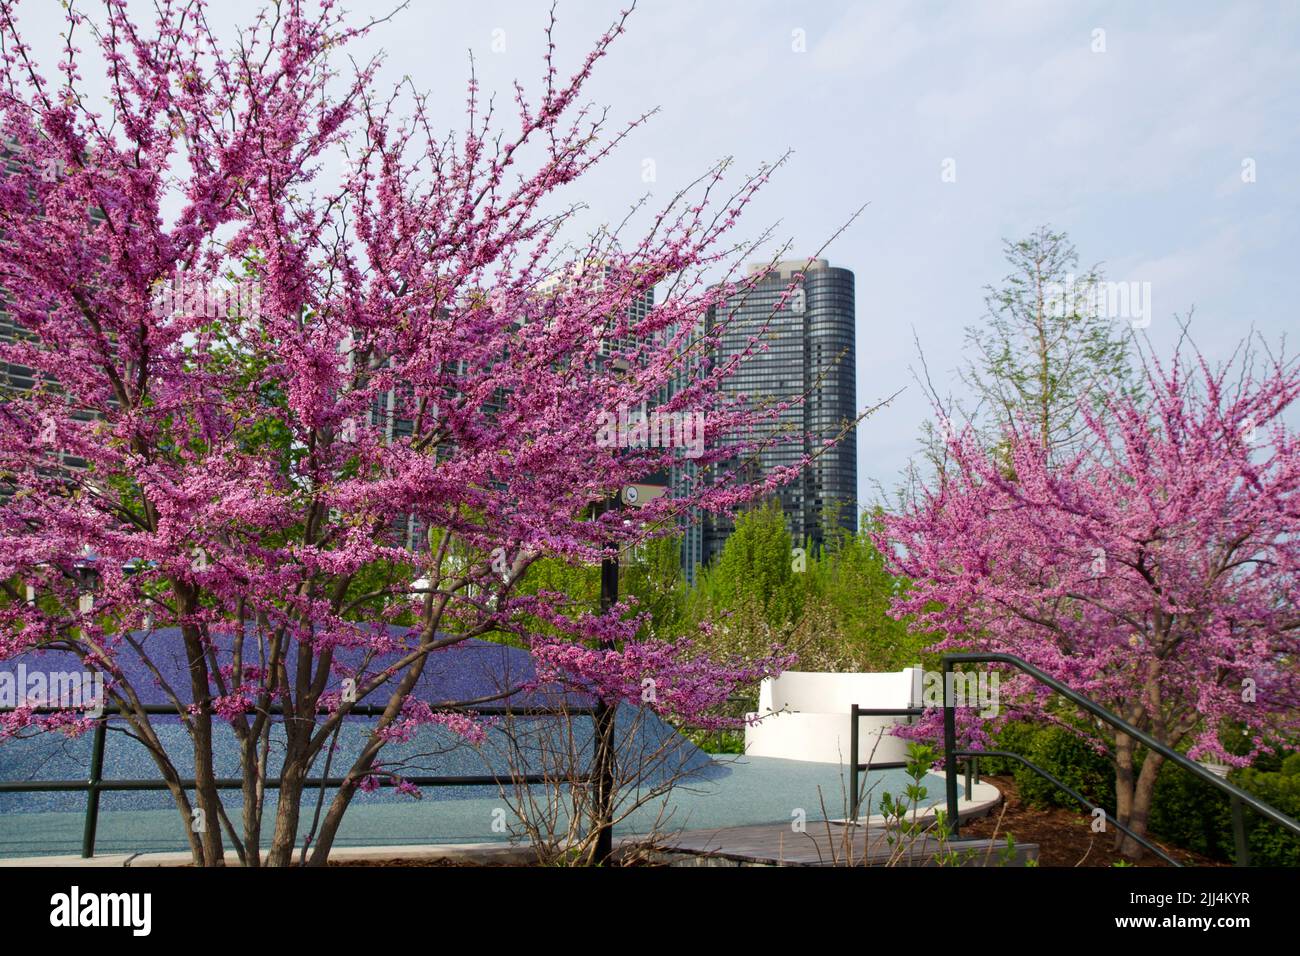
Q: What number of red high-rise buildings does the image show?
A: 0